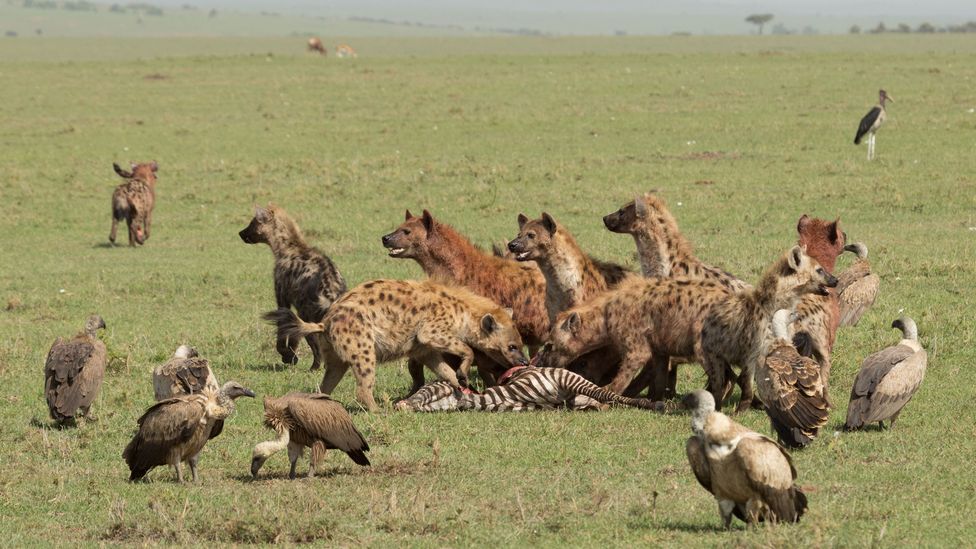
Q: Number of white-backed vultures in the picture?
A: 8